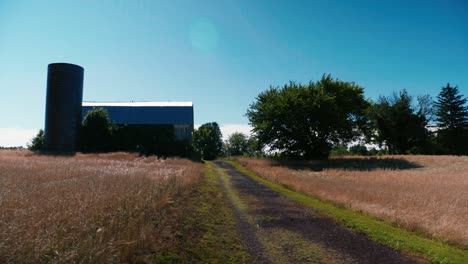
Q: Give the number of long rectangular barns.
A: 1